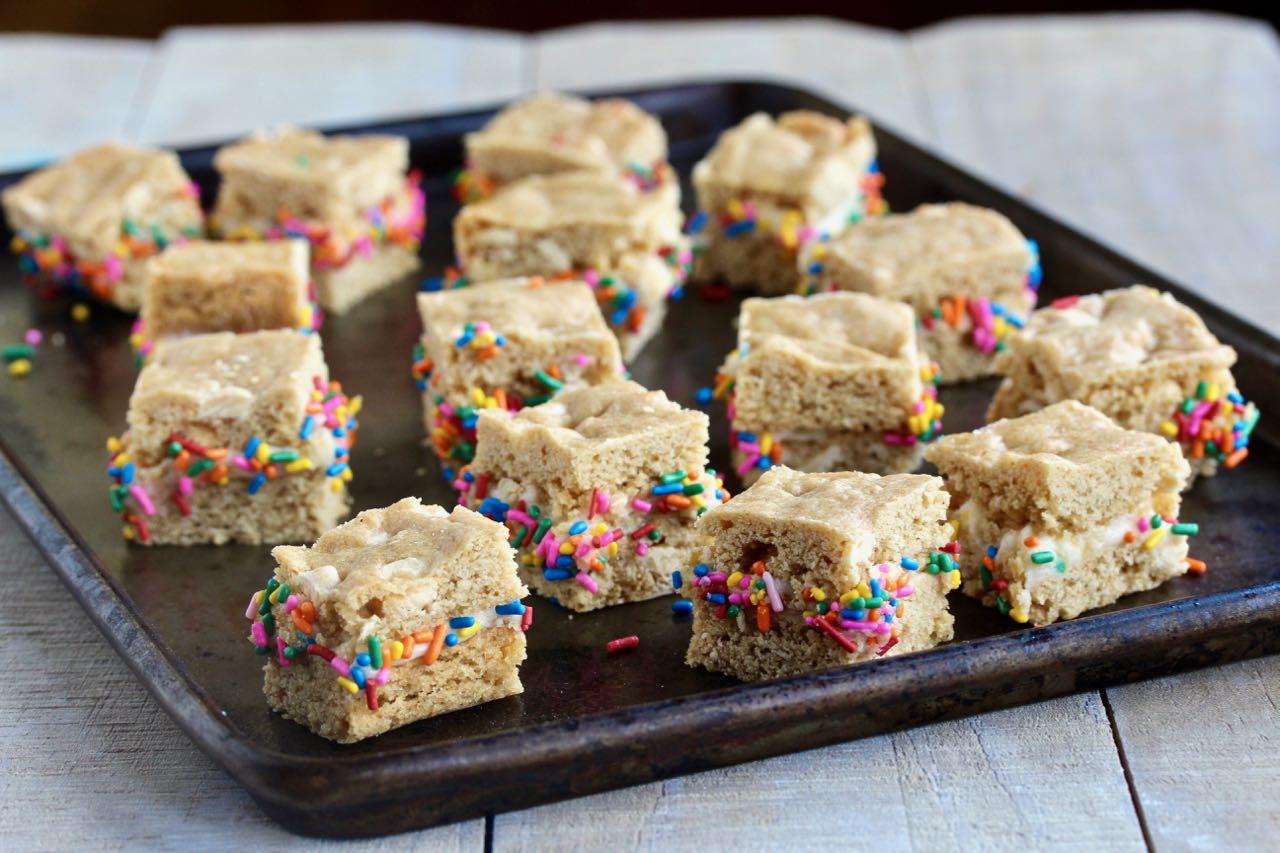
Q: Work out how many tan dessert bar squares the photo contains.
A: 15